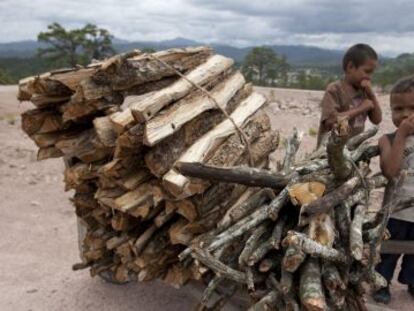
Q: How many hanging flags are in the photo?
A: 0